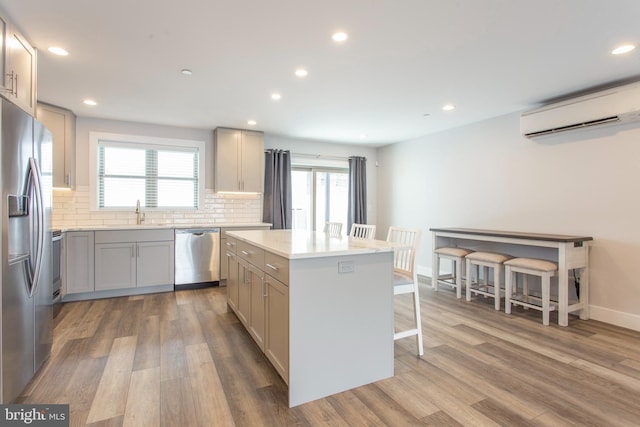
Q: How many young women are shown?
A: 0